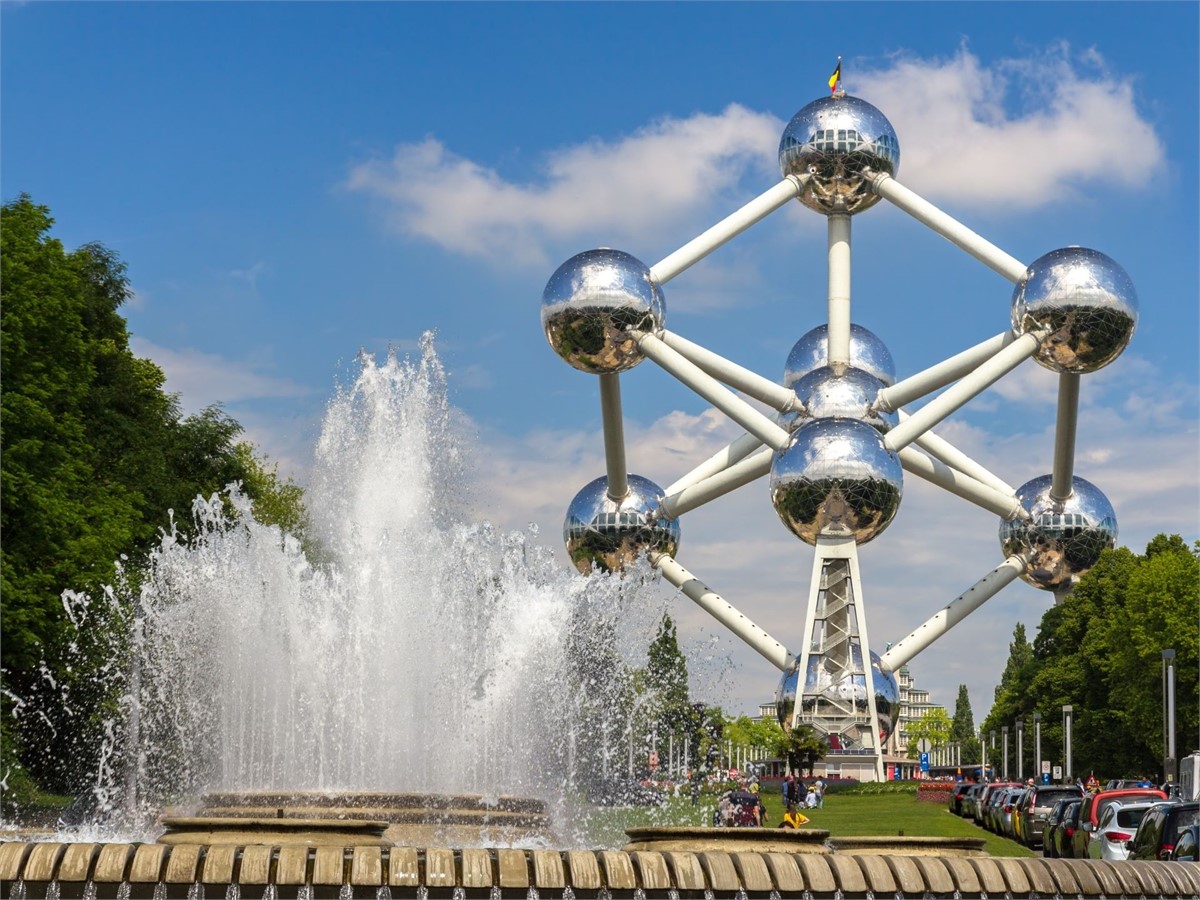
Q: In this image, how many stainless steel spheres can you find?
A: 9